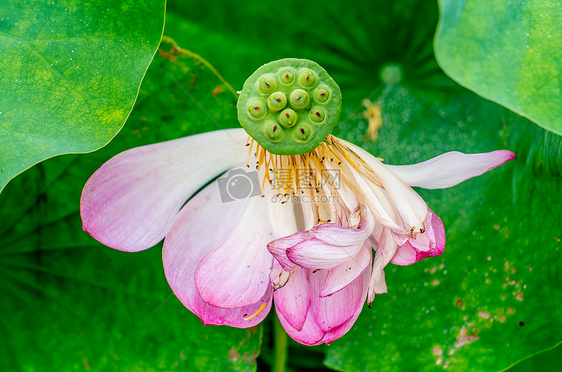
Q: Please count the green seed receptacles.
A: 1